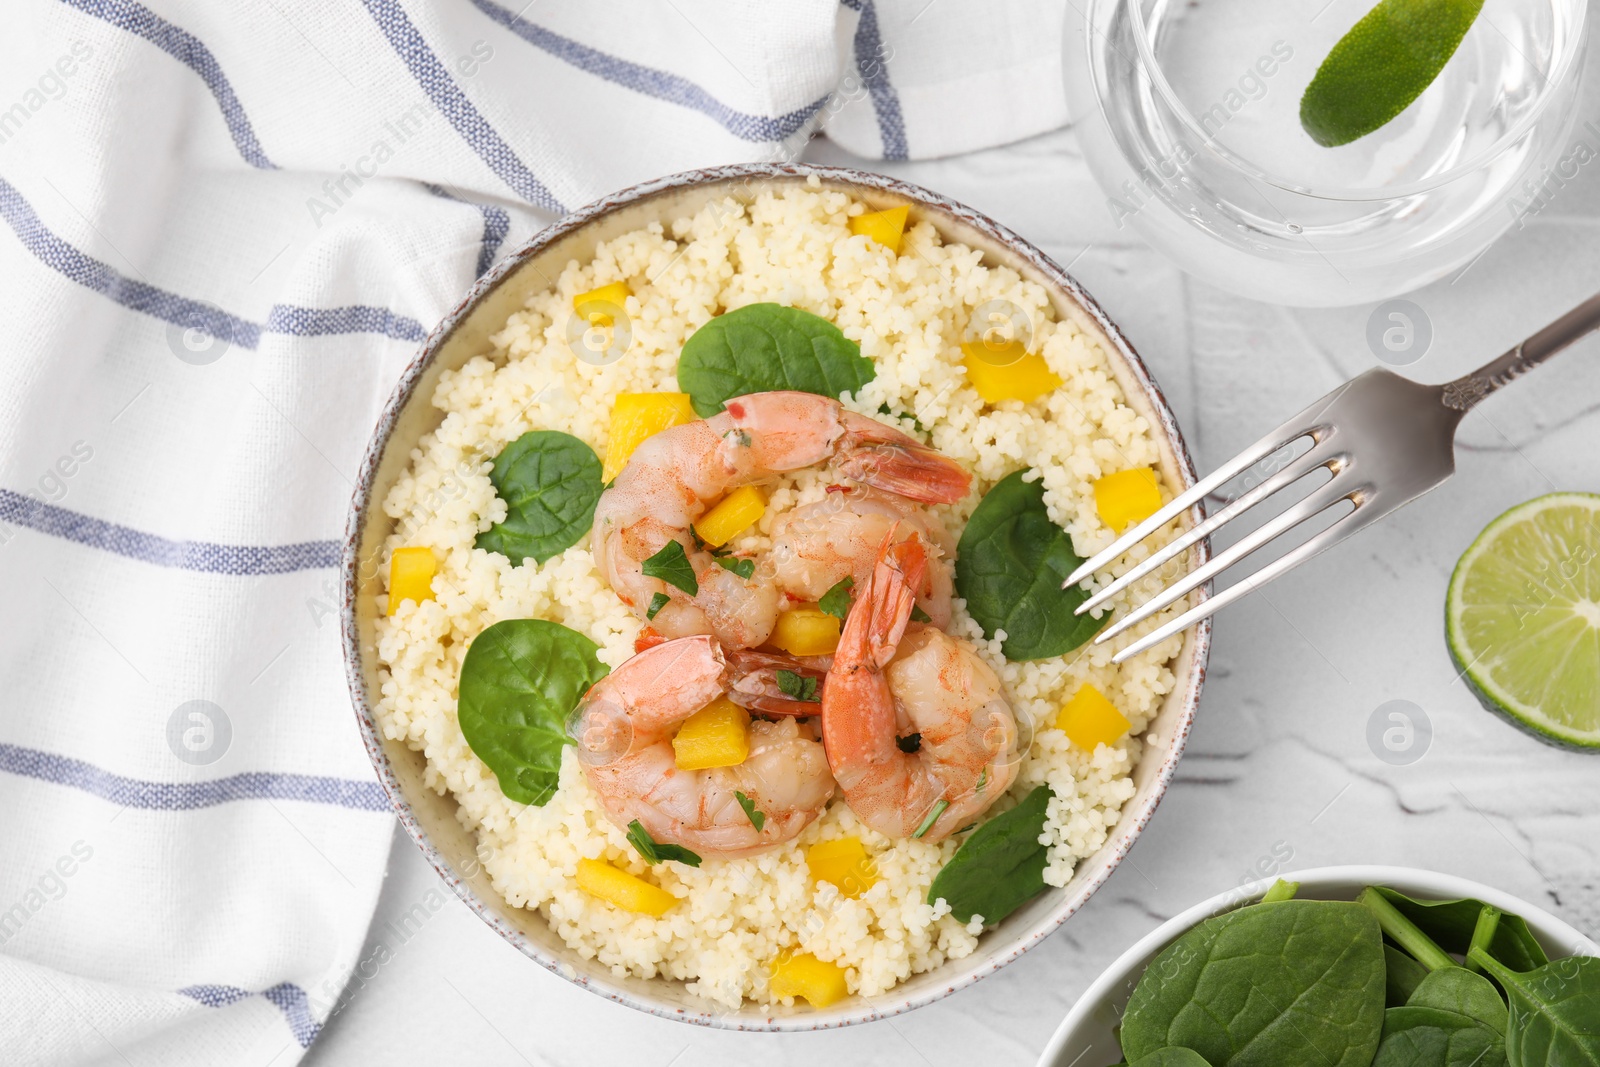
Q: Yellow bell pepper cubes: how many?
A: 13